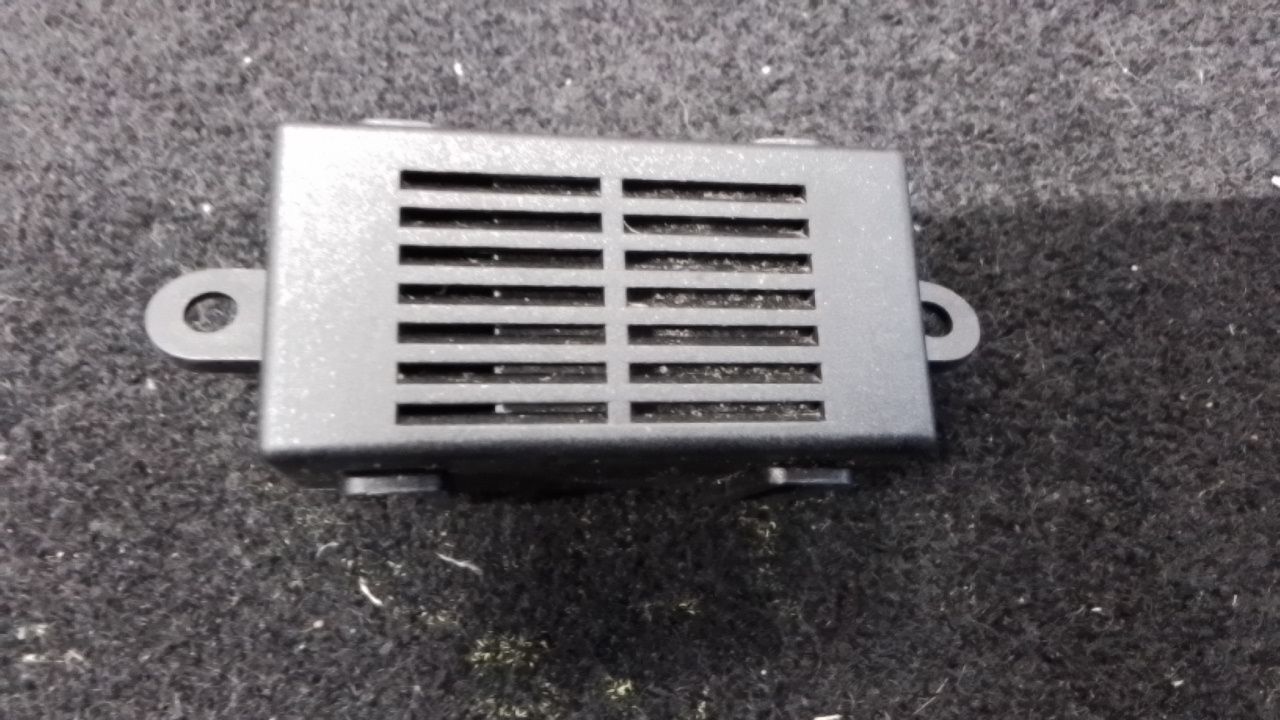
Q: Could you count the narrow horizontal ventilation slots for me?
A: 14